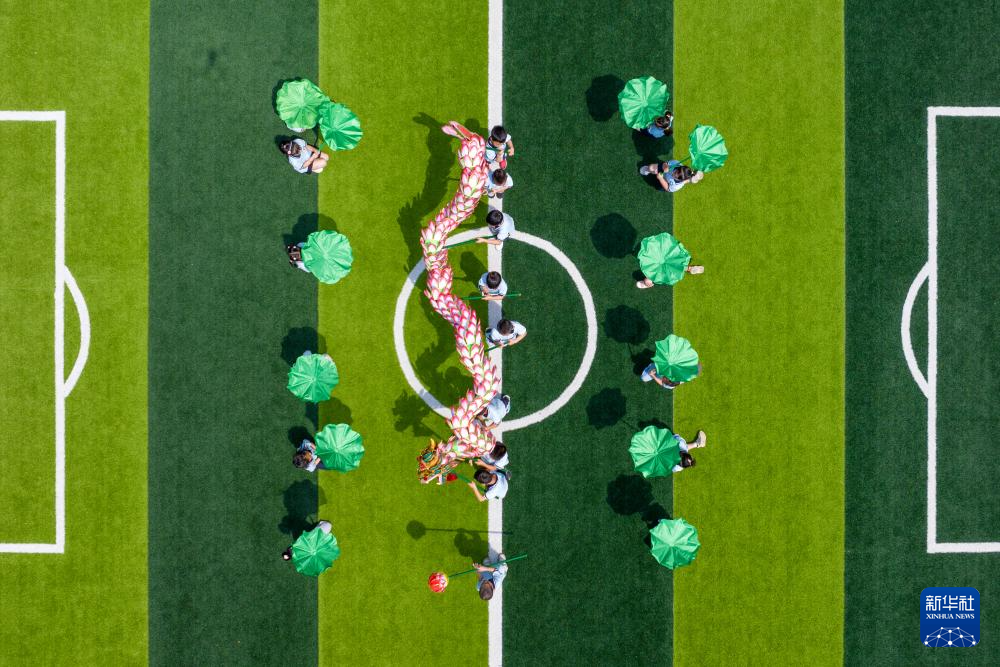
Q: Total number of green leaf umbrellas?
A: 12